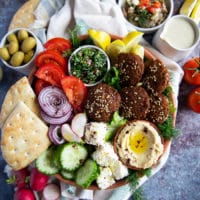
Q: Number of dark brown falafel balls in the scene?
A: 5